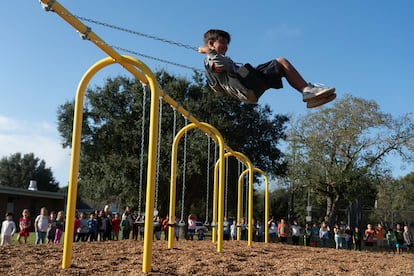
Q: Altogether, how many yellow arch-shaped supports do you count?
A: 4